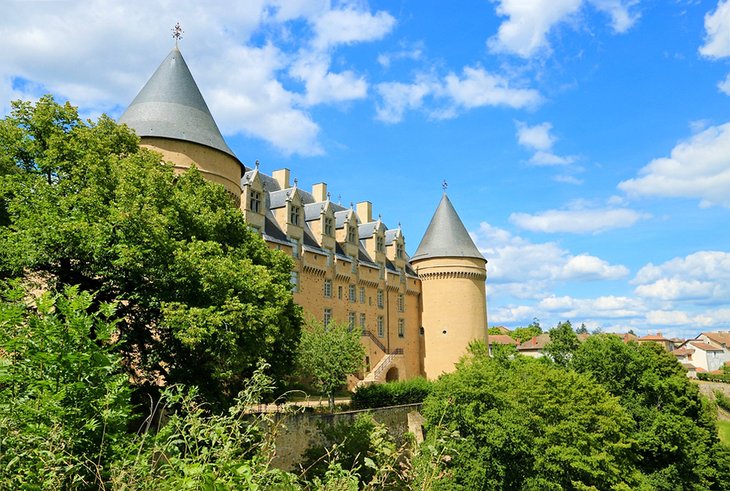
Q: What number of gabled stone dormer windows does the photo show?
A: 6